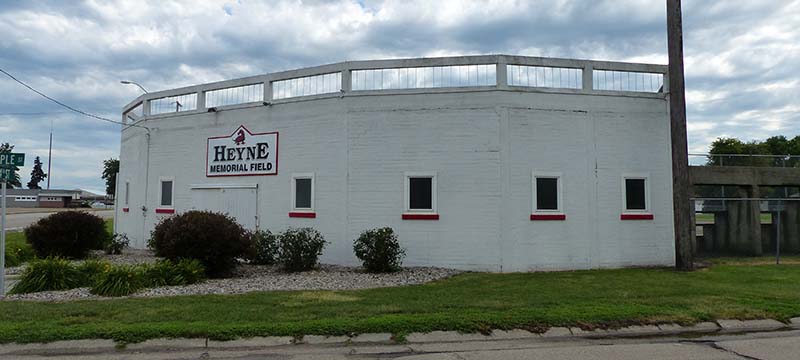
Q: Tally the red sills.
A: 6